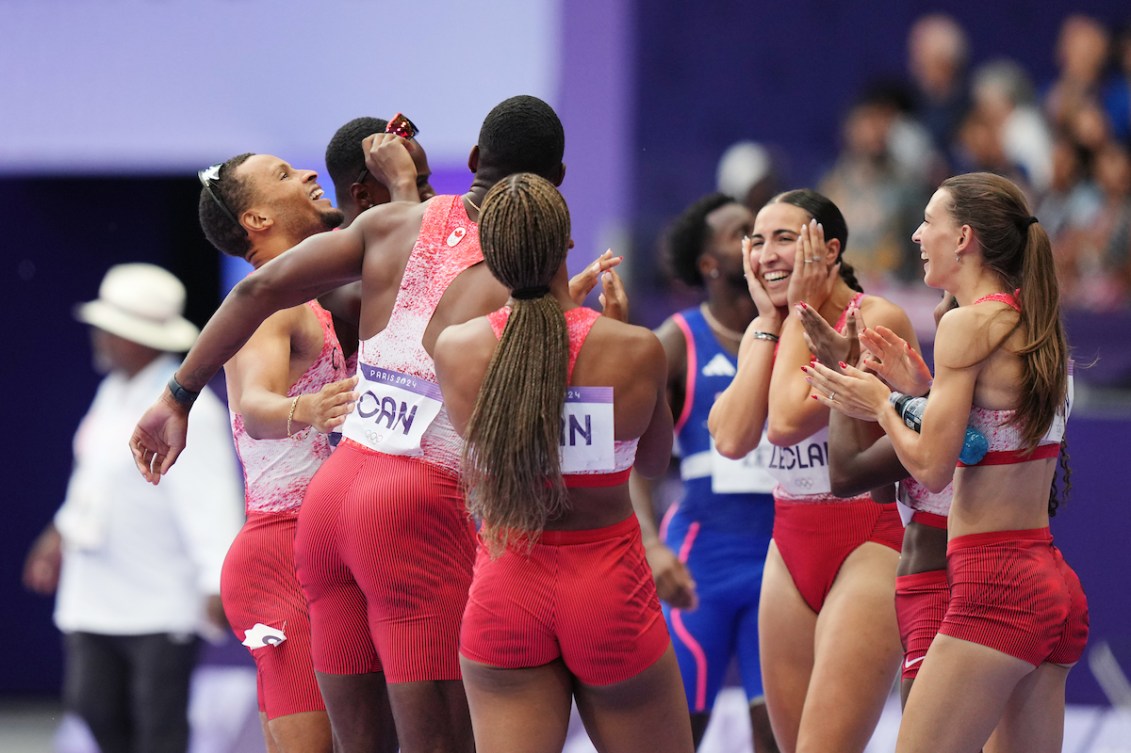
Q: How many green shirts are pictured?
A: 0